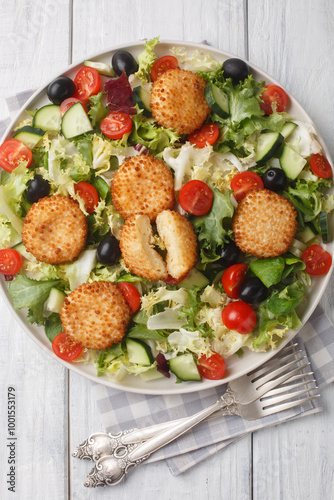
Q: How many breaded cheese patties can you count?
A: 6